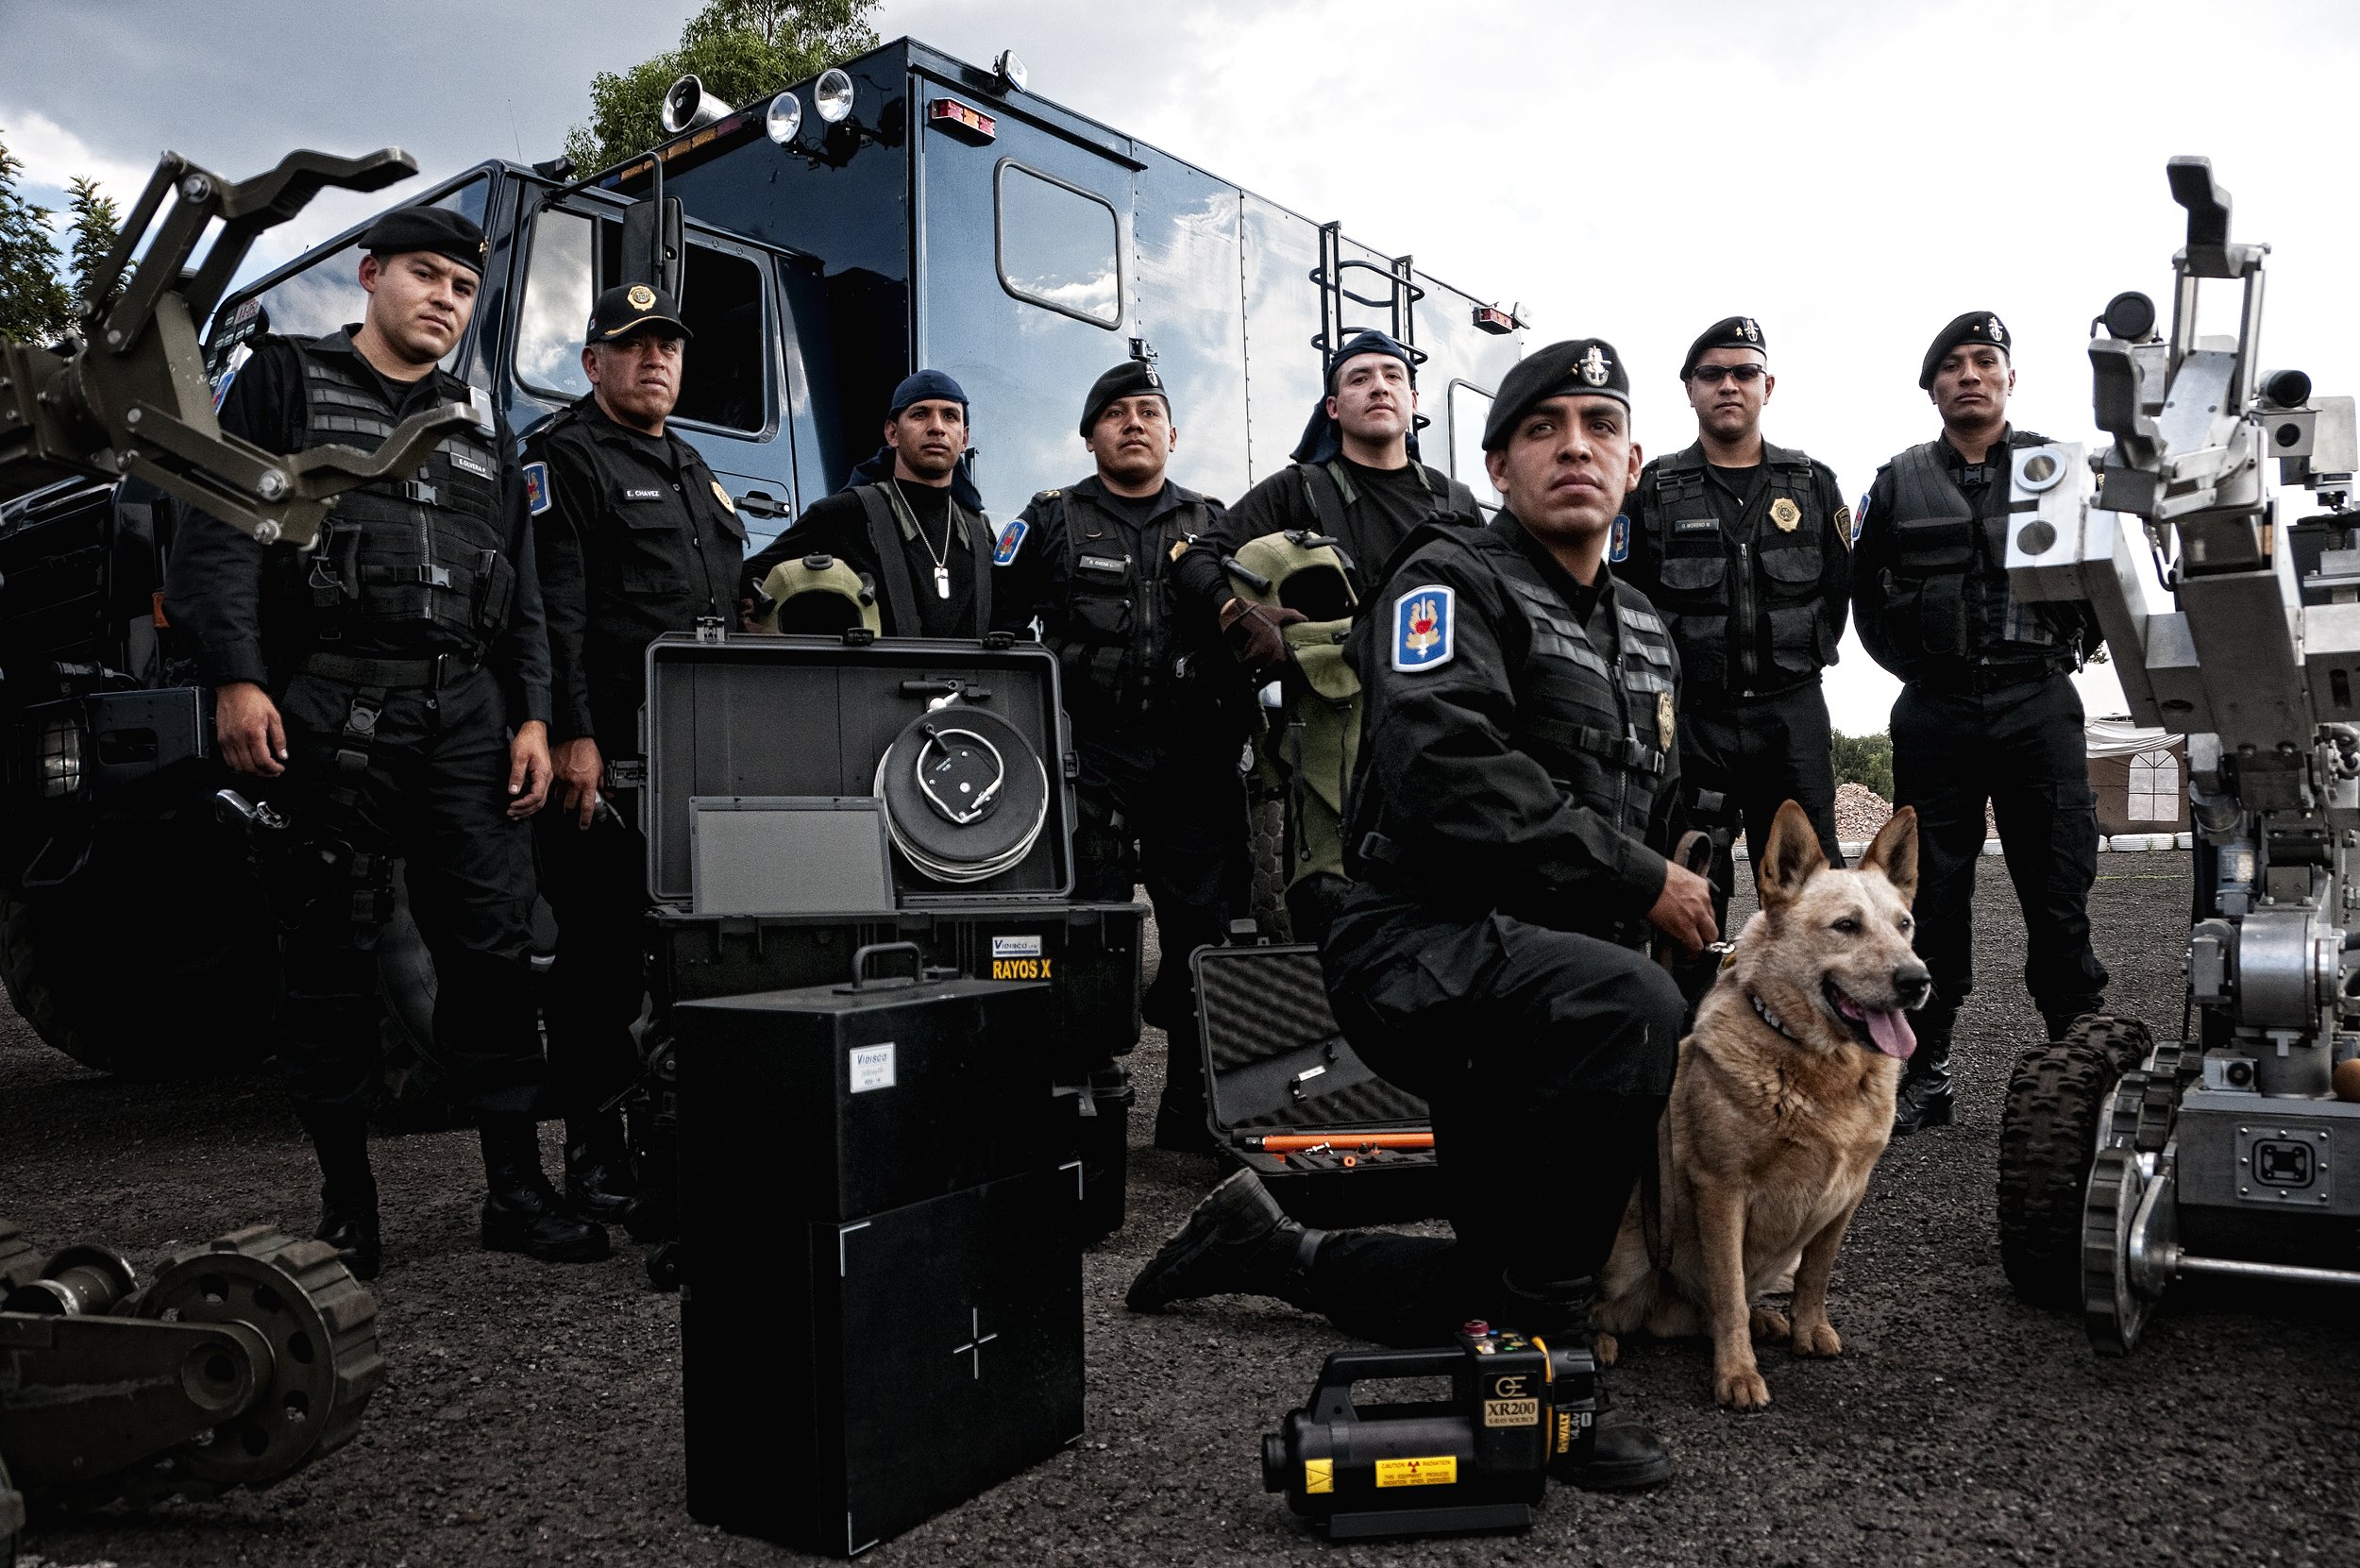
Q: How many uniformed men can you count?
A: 8